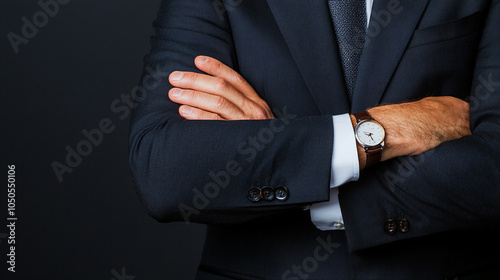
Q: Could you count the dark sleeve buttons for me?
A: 5